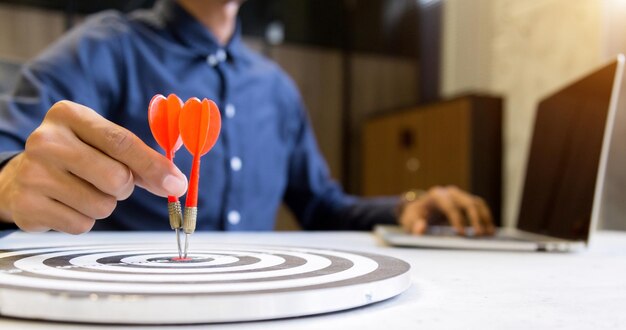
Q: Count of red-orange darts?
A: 2